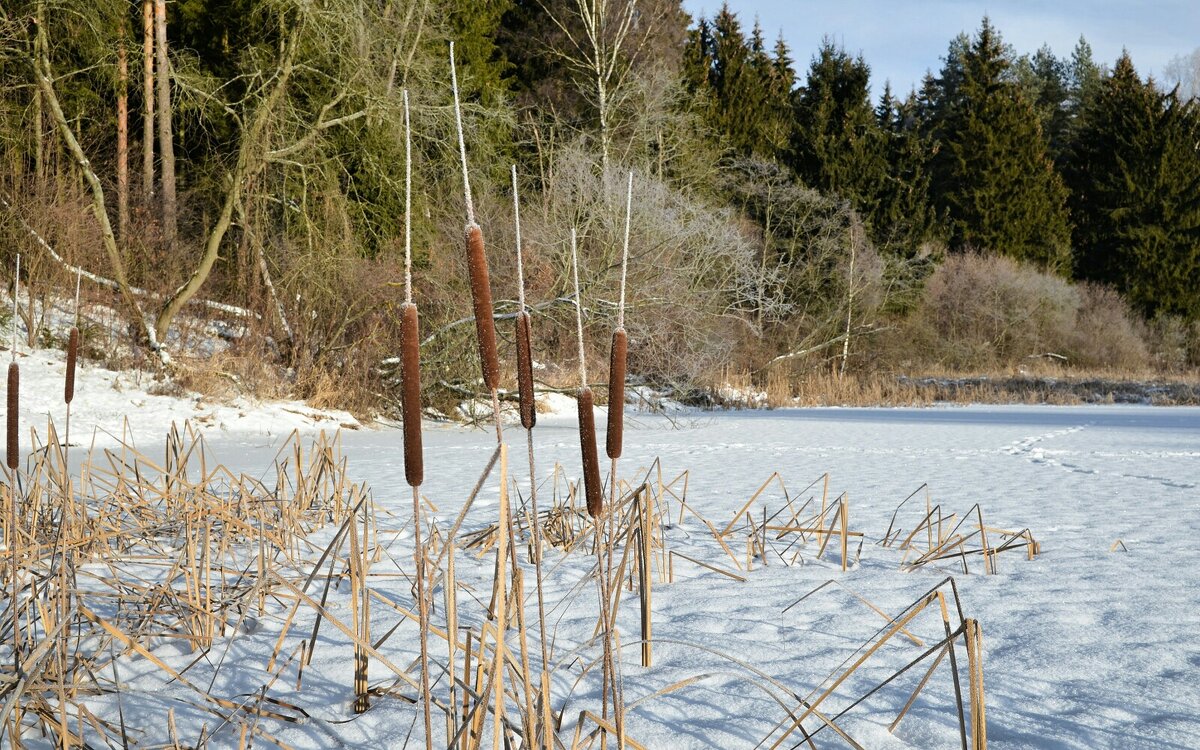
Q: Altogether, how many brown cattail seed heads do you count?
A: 7